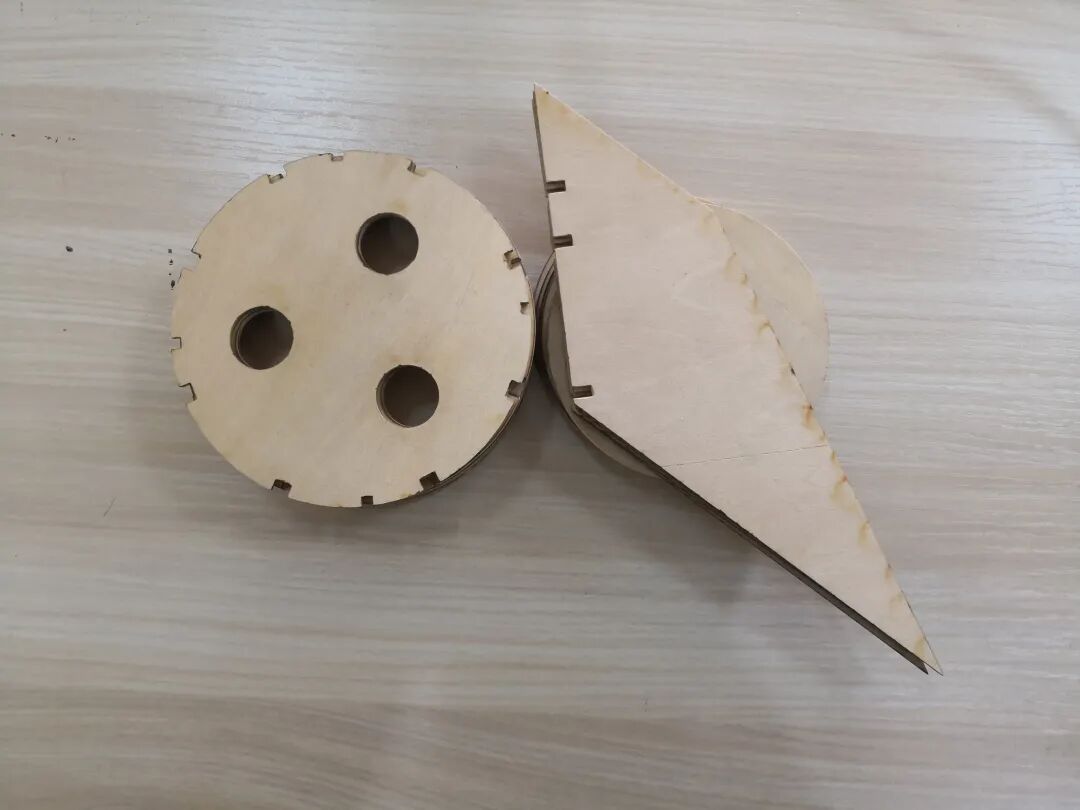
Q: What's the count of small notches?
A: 15